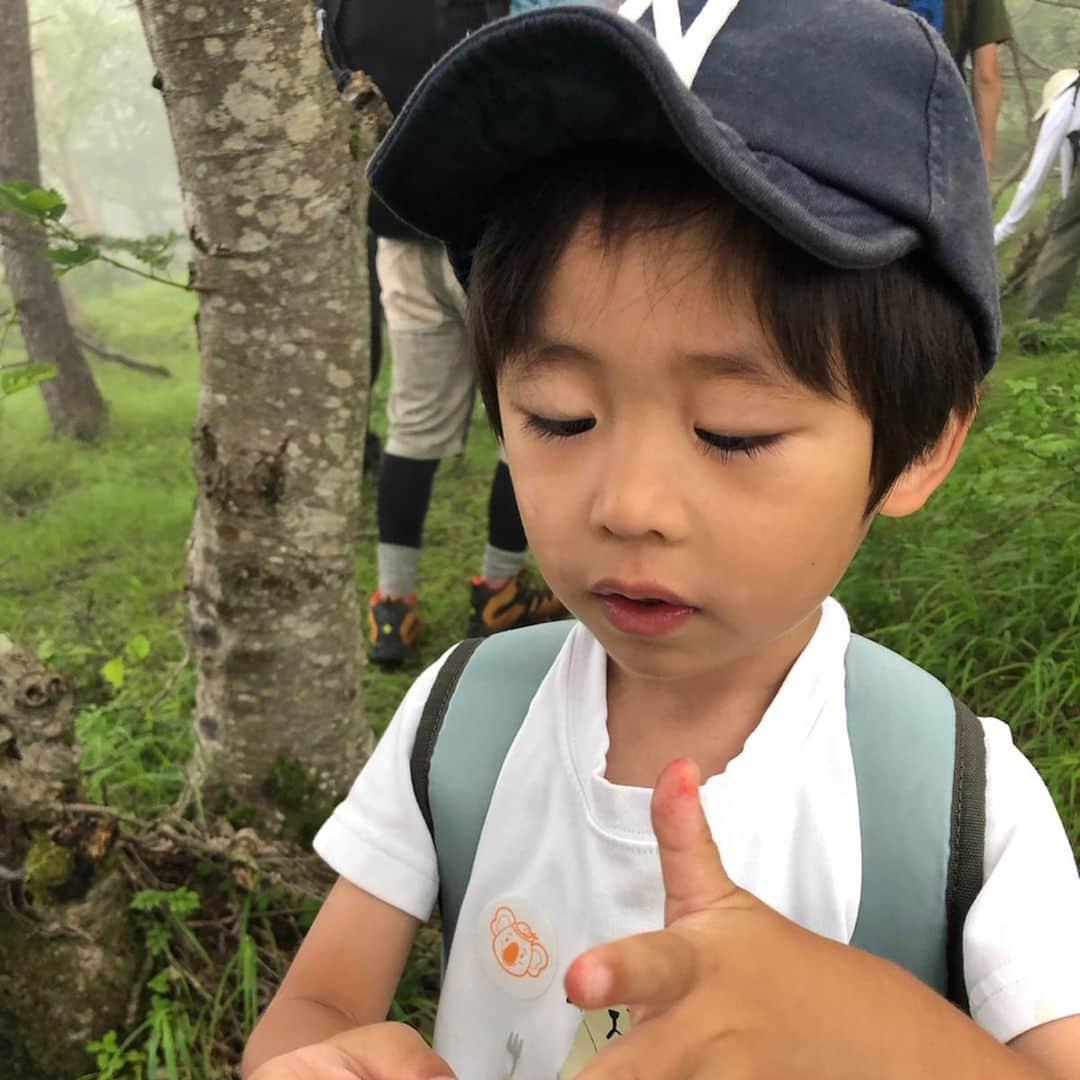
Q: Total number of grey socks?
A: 2